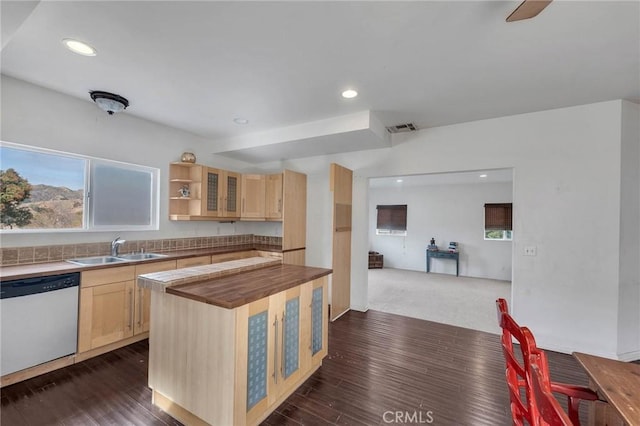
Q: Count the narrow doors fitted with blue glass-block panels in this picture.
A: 3